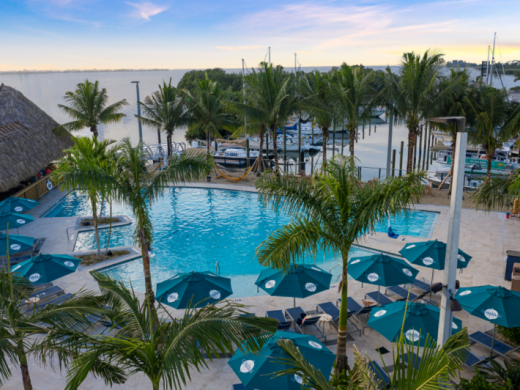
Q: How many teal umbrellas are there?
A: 11